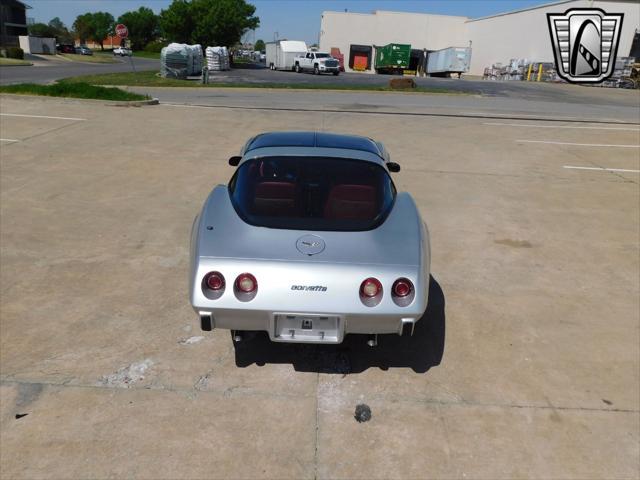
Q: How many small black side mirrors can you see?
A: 2